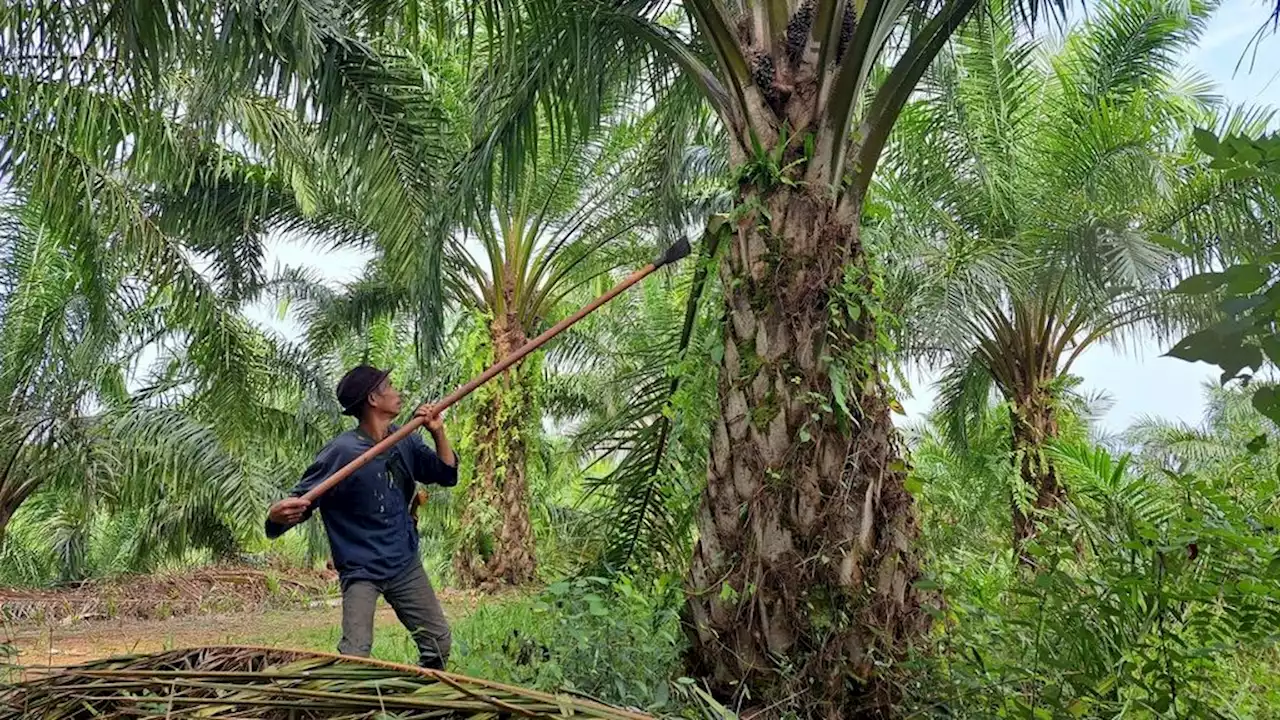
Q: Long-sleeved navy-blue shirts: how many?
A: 1